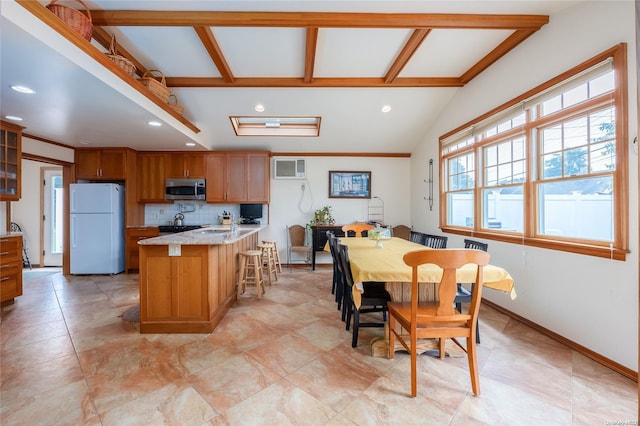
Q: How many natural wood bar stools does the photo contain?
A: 3